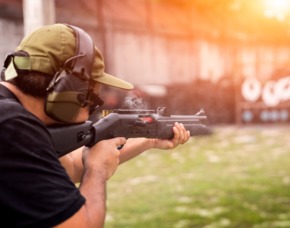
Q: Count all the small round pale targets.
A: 4